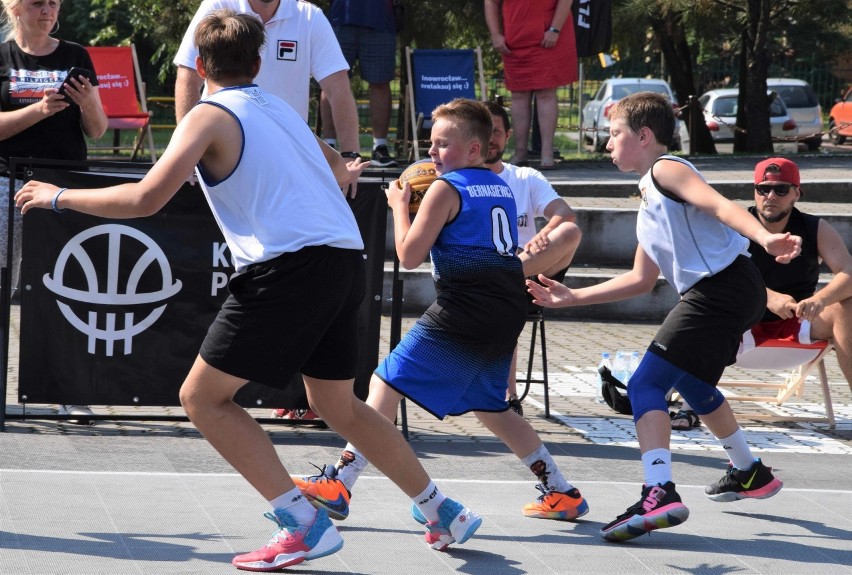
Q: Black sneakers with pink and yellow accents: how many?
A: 2